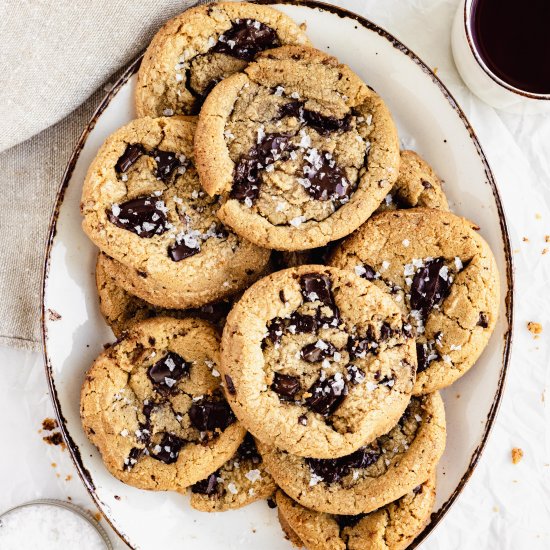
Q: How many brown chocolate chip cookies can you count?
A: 11